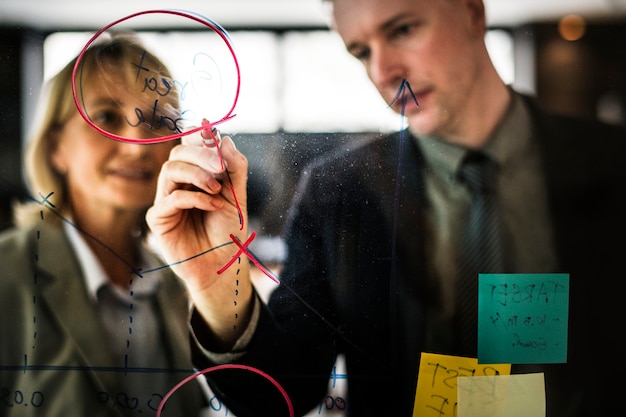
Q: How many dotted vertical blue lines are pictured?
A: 3